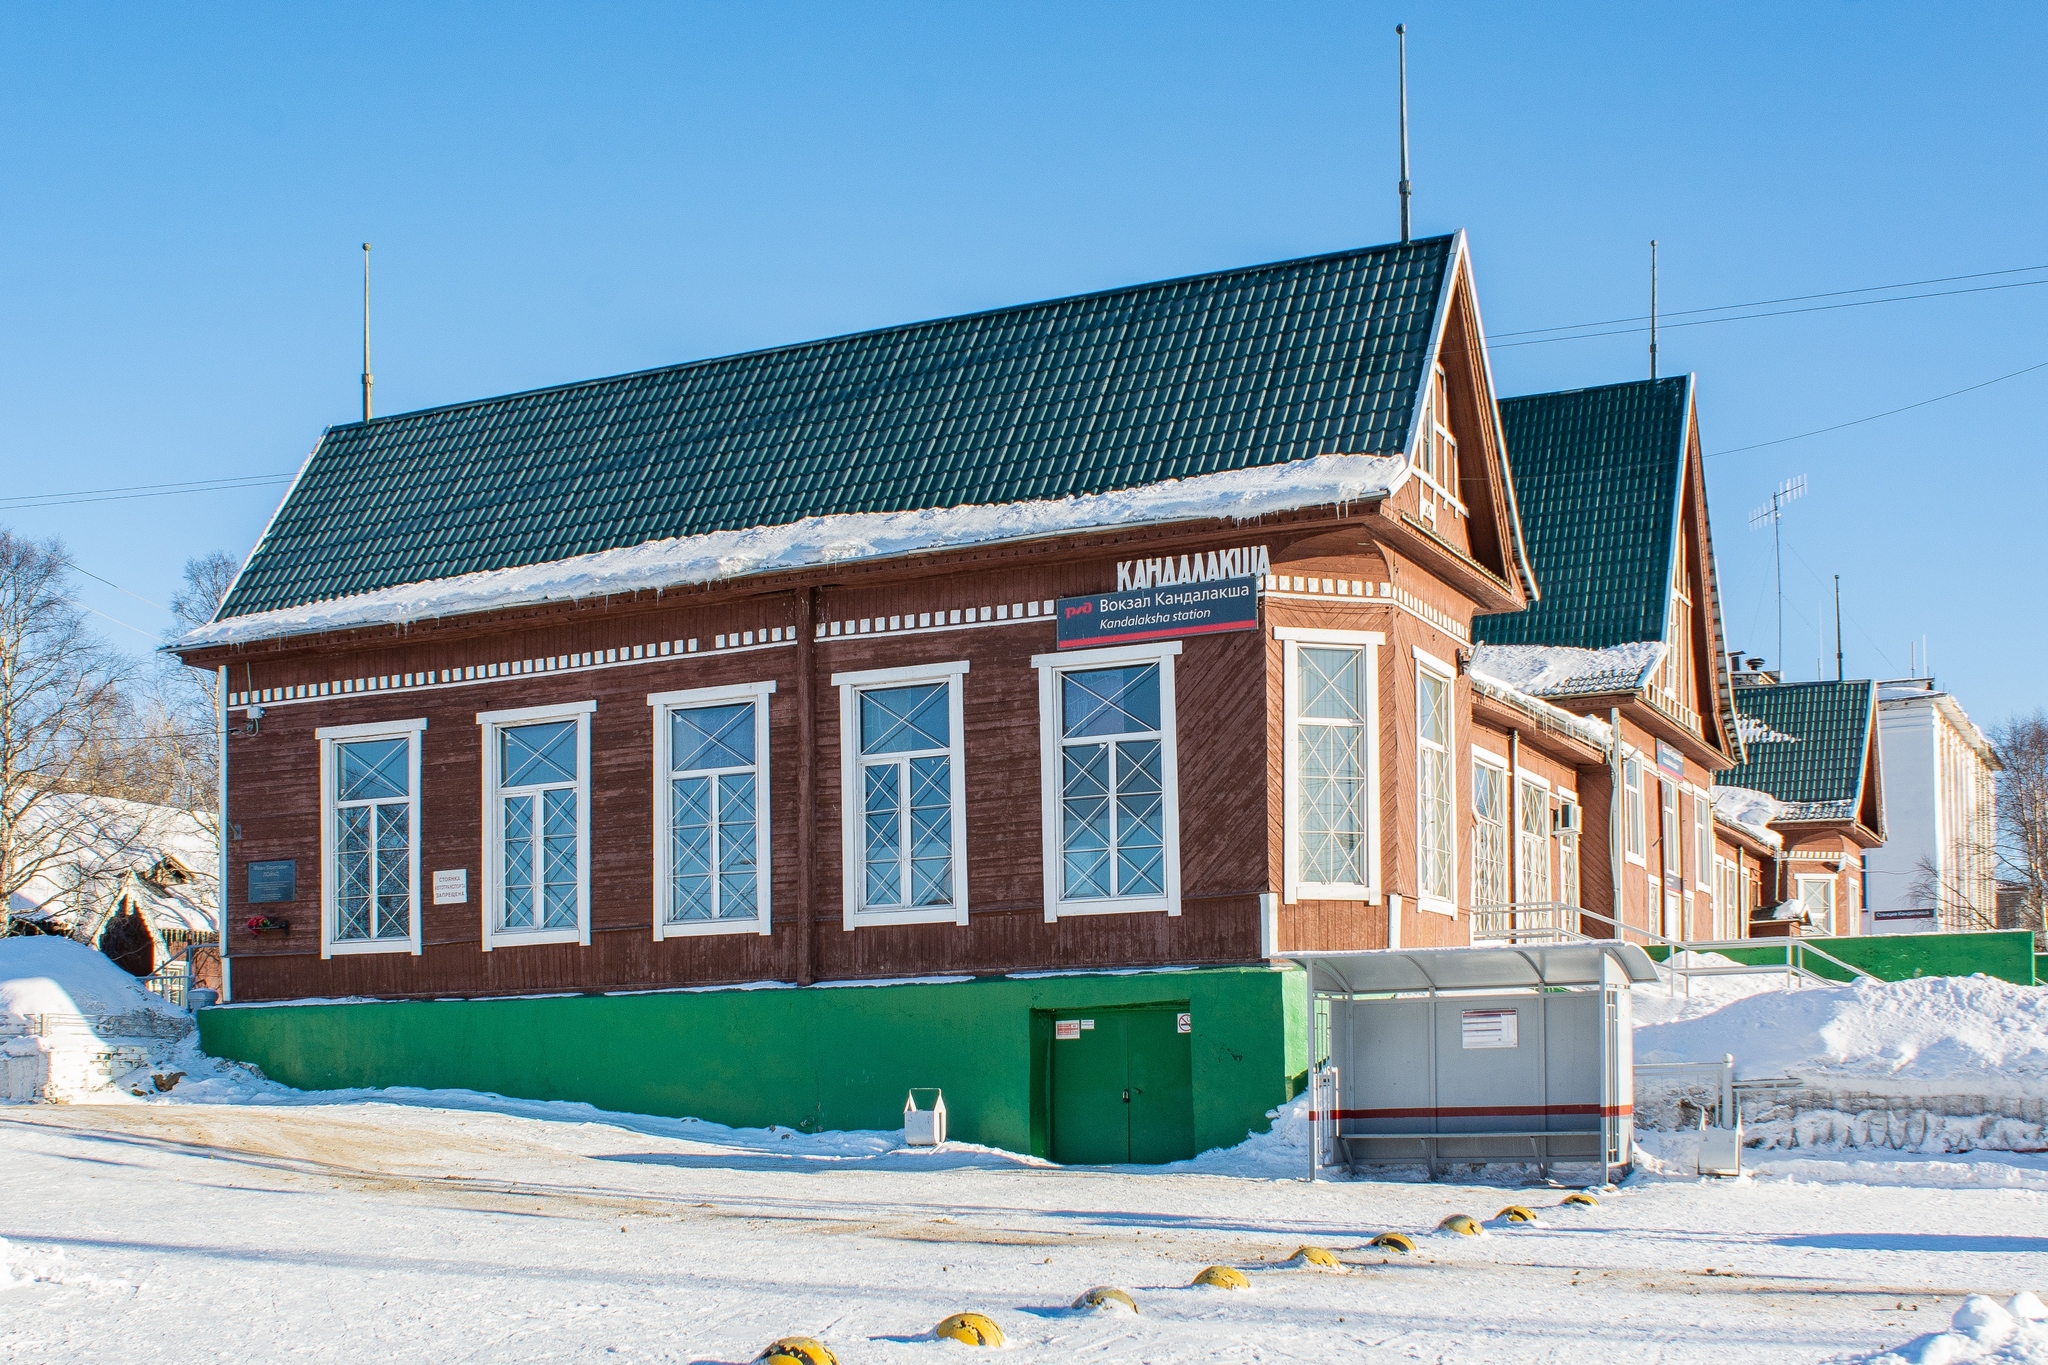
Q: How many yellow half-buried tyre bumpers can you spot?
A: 9